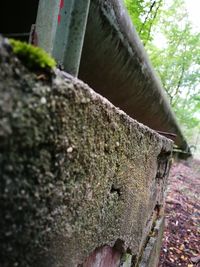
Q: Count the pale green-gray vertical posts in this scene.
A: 1